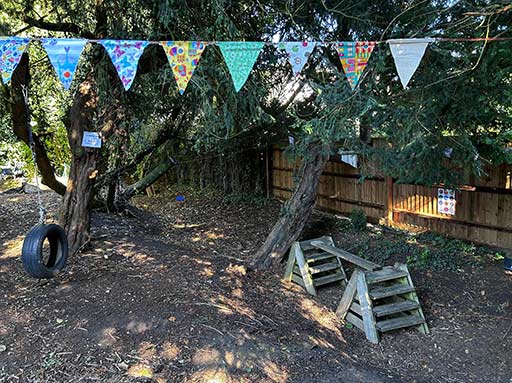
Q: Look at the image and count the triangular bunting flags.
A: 8